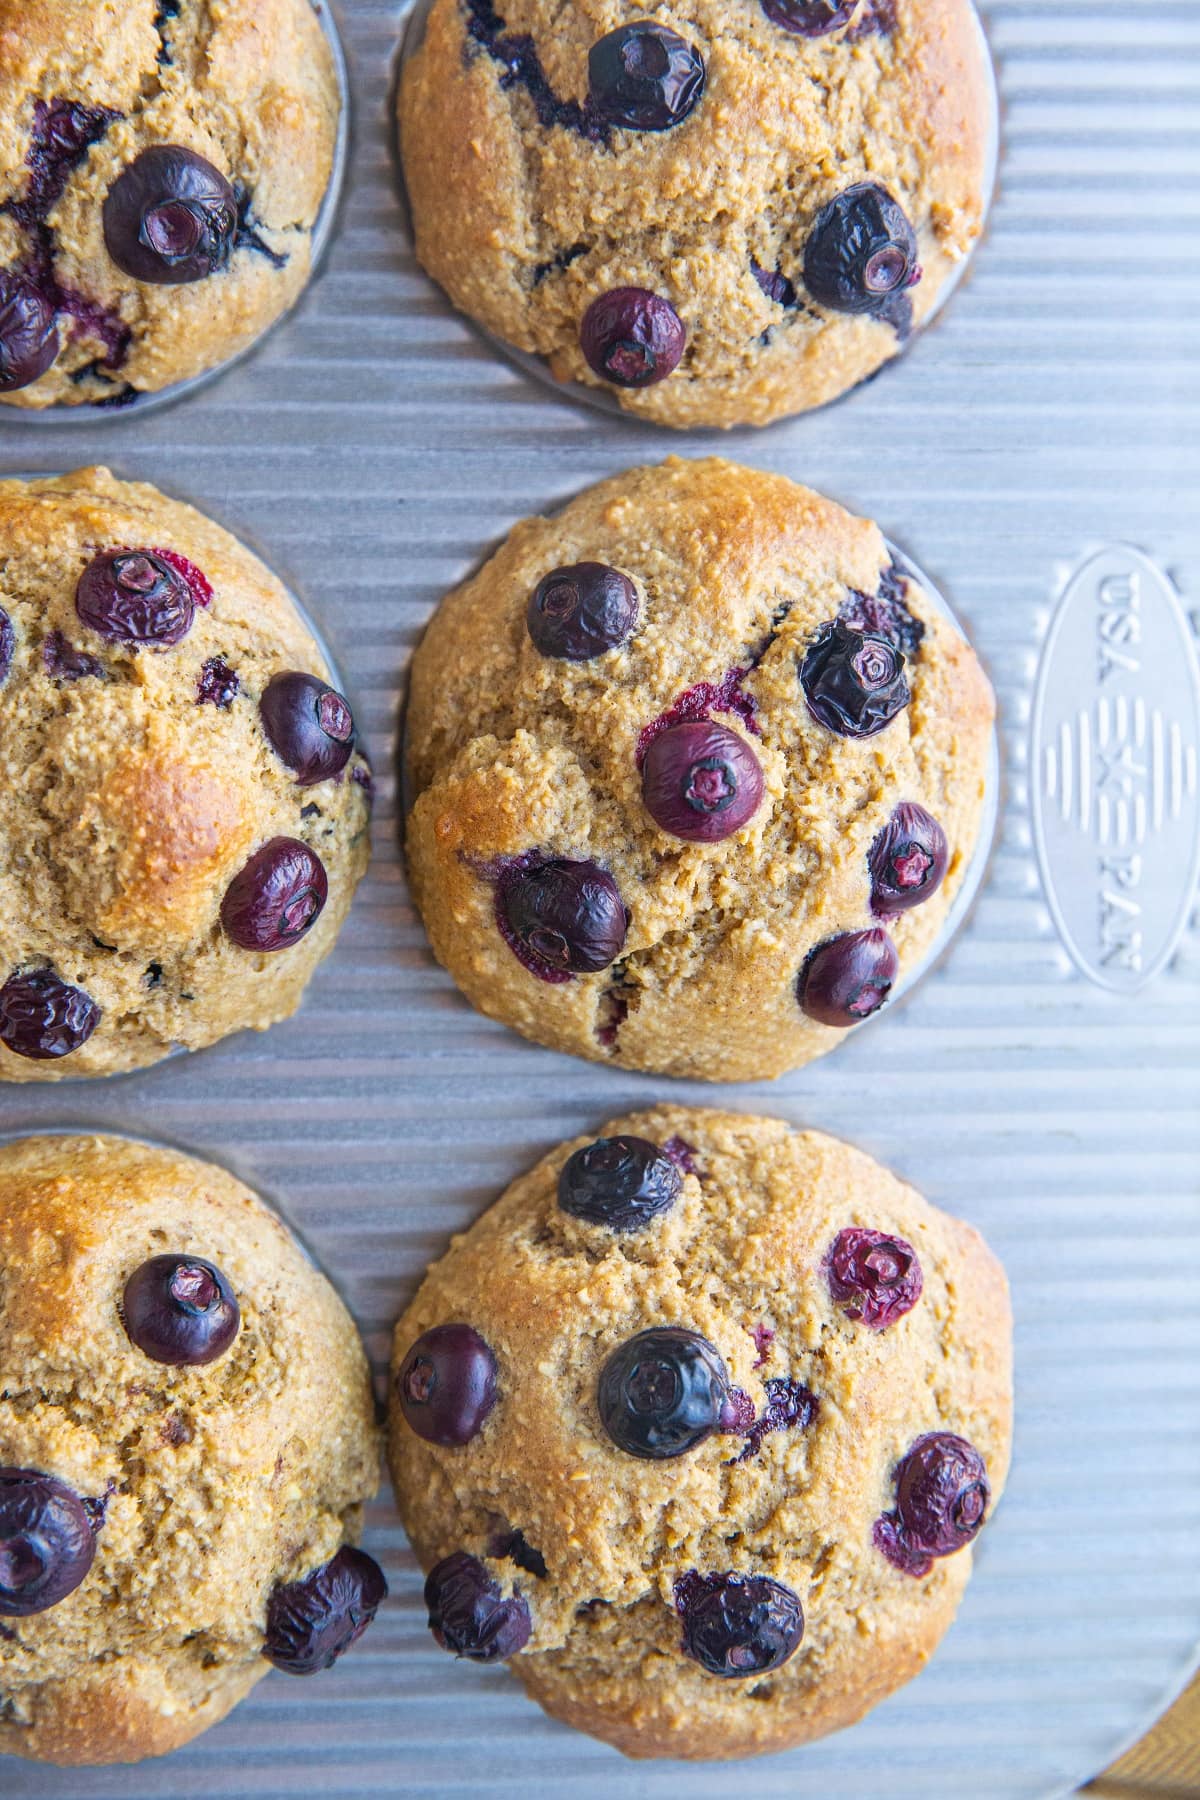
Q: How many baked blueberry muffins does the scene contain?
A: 6